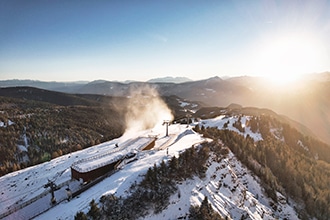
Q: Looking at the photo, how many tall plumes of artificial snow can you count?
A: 1